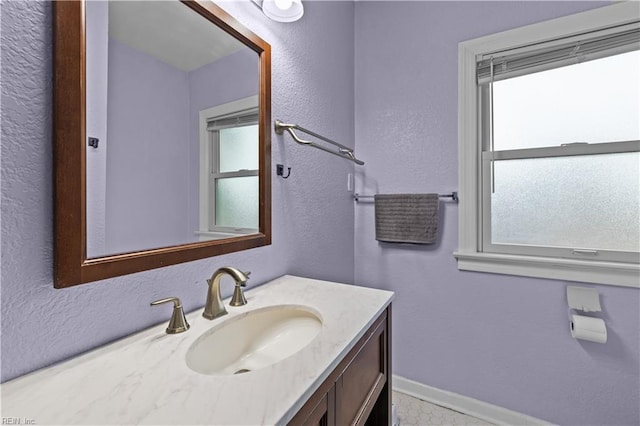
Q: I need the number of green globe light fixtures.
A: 0